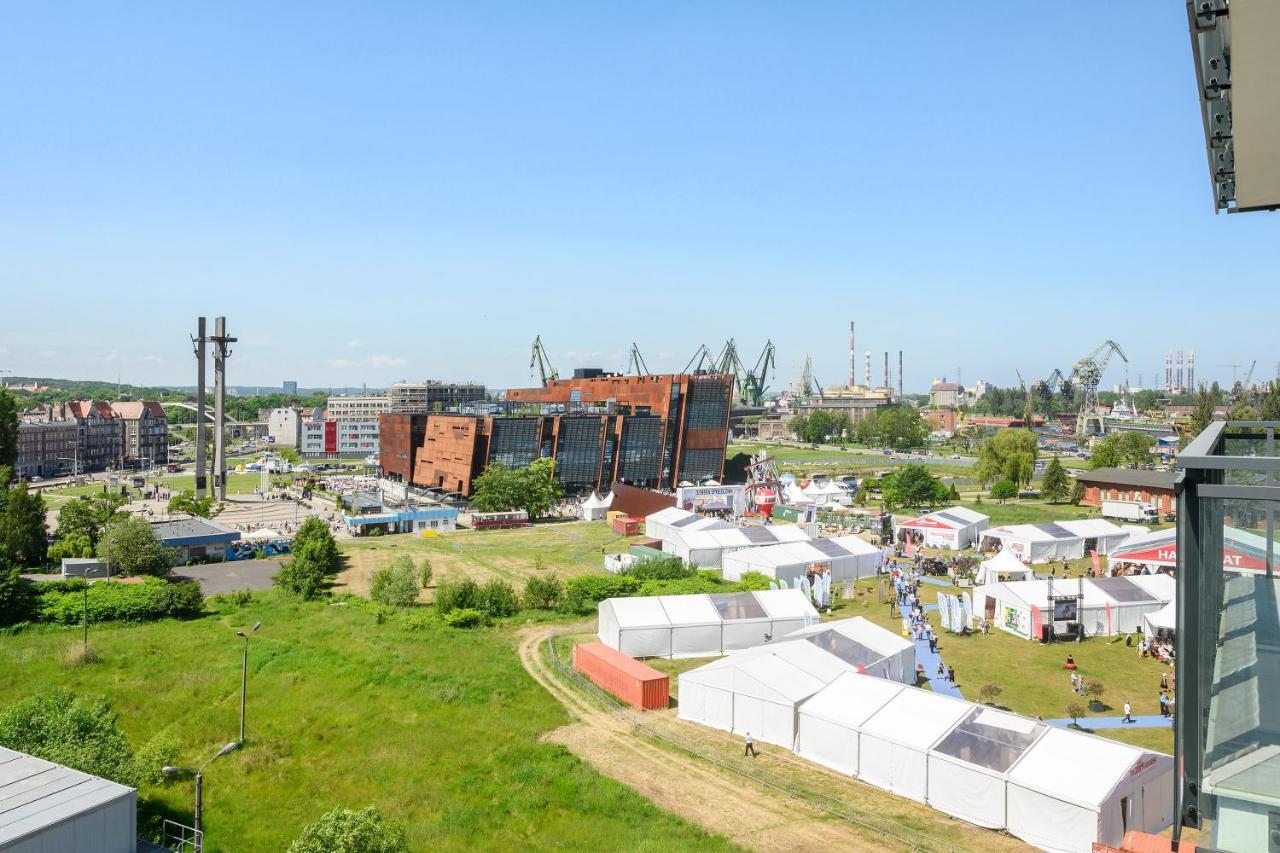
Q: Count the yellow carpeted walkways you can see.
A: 0